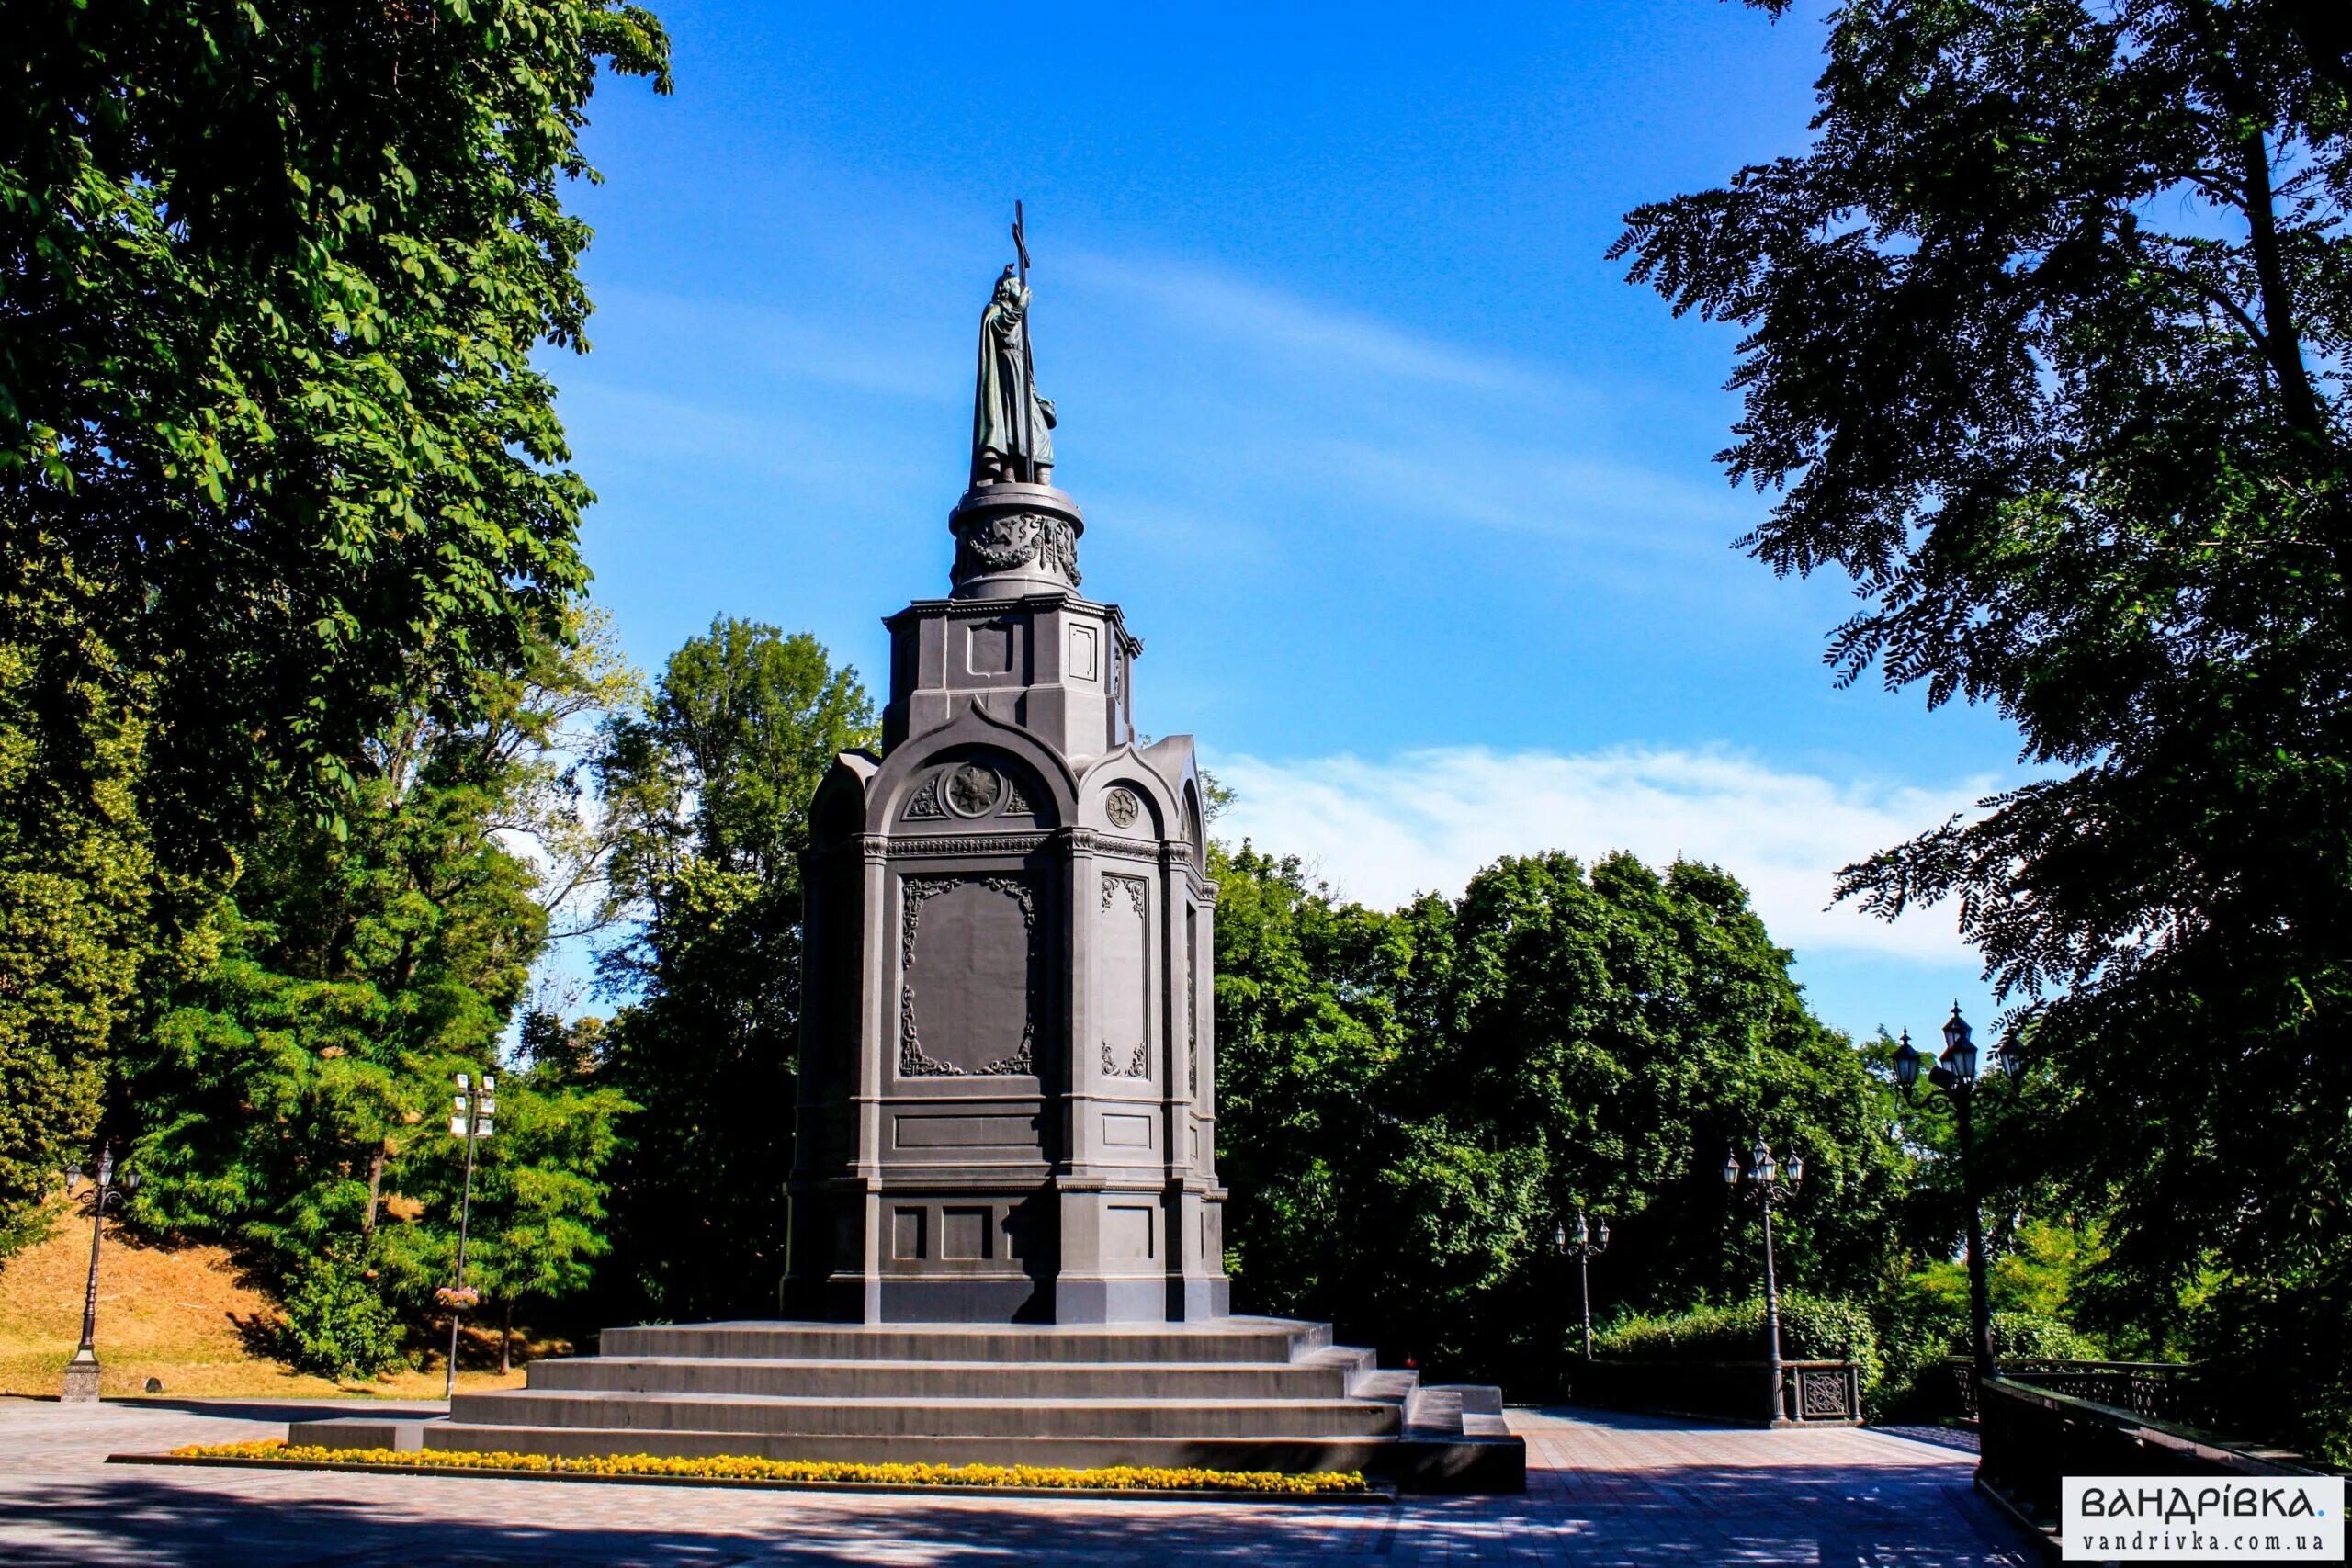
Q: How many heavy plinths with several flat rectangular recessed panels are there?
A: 1